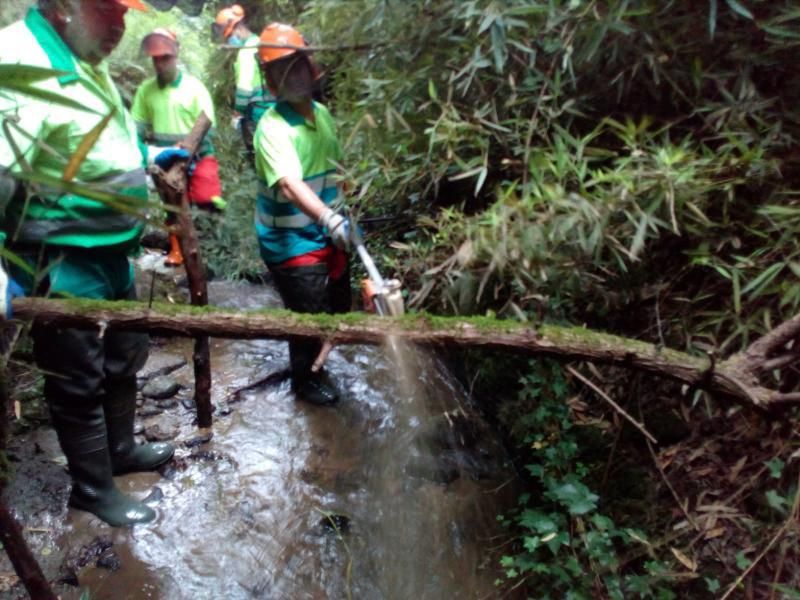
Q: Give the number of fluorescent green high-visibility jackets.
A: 4